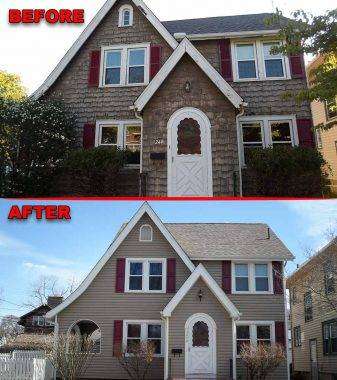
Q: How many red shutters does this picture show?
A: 12